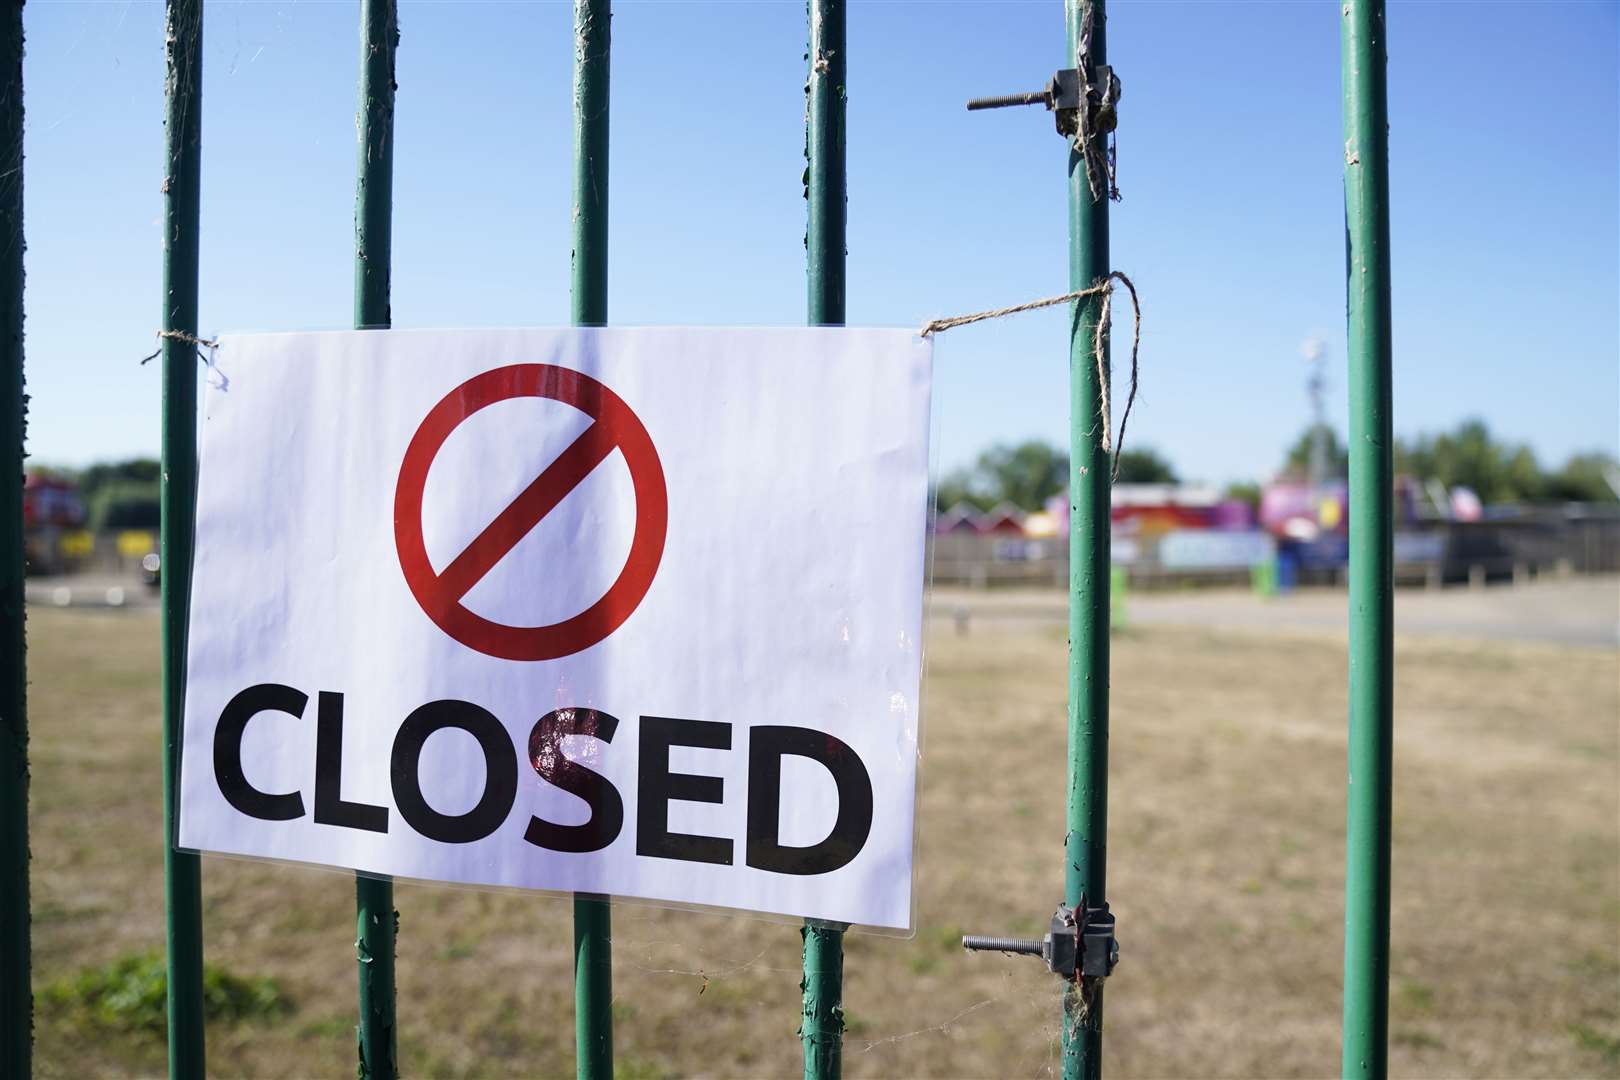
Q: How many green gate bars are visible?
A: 7